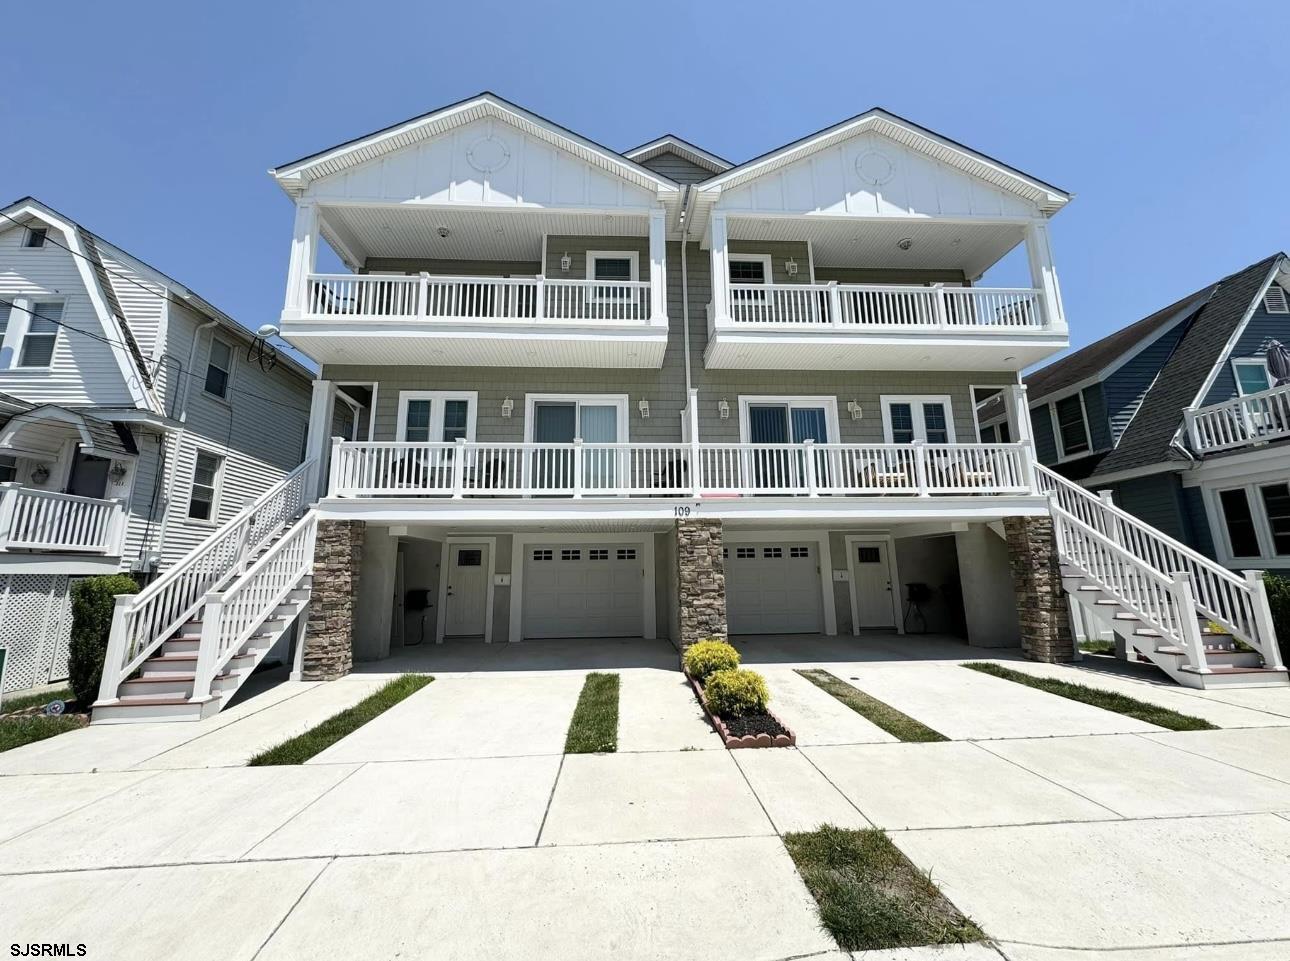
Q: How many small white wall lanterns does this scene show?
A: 6